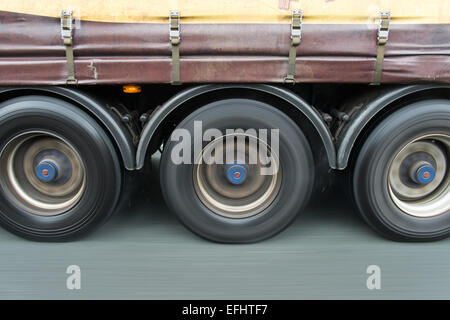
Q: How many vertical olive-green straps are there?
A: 4